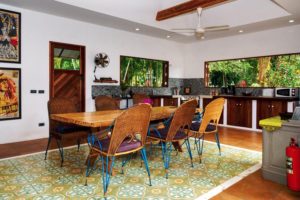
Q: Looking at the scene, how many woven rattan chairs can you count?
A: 6